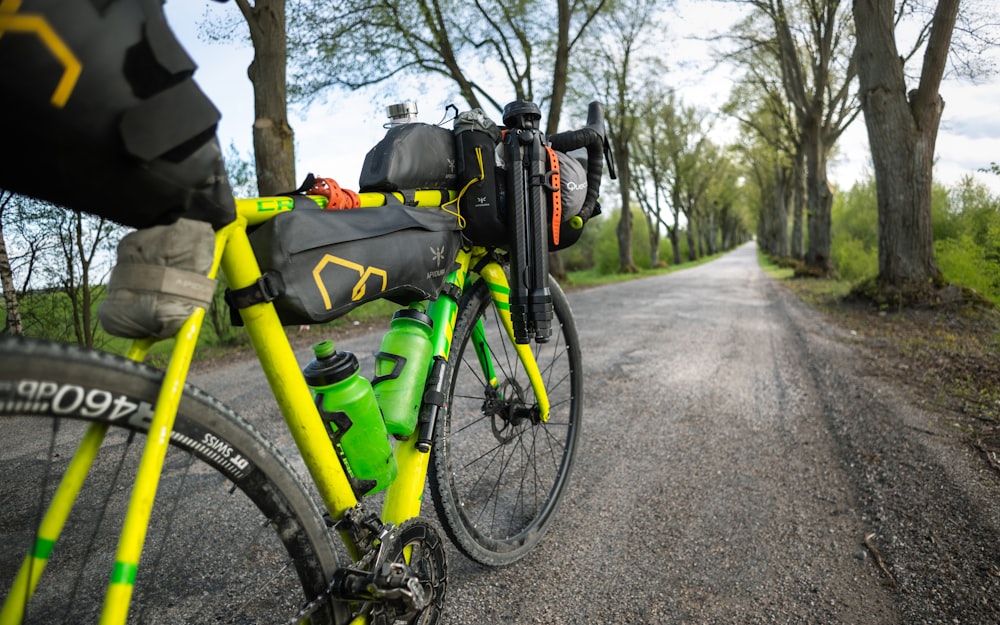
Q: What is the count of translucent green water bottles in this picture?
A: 2